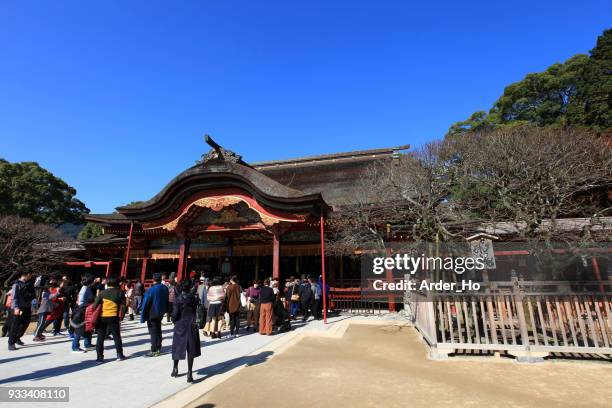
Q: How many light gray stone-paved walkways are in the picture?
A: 1